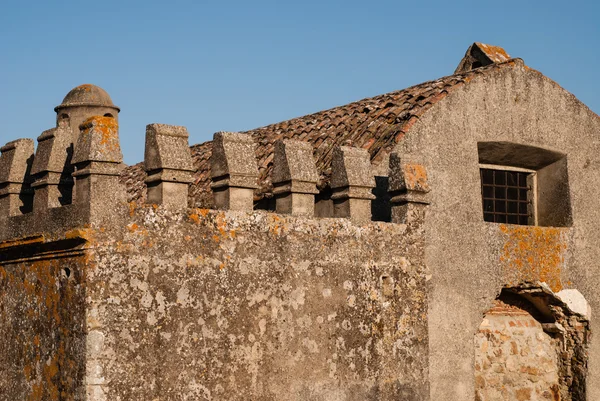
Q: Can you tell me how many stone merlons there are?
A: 8